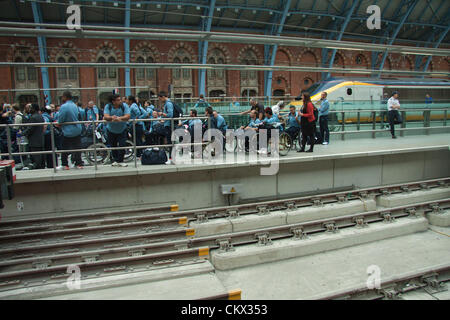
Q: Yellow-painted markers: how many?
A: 5